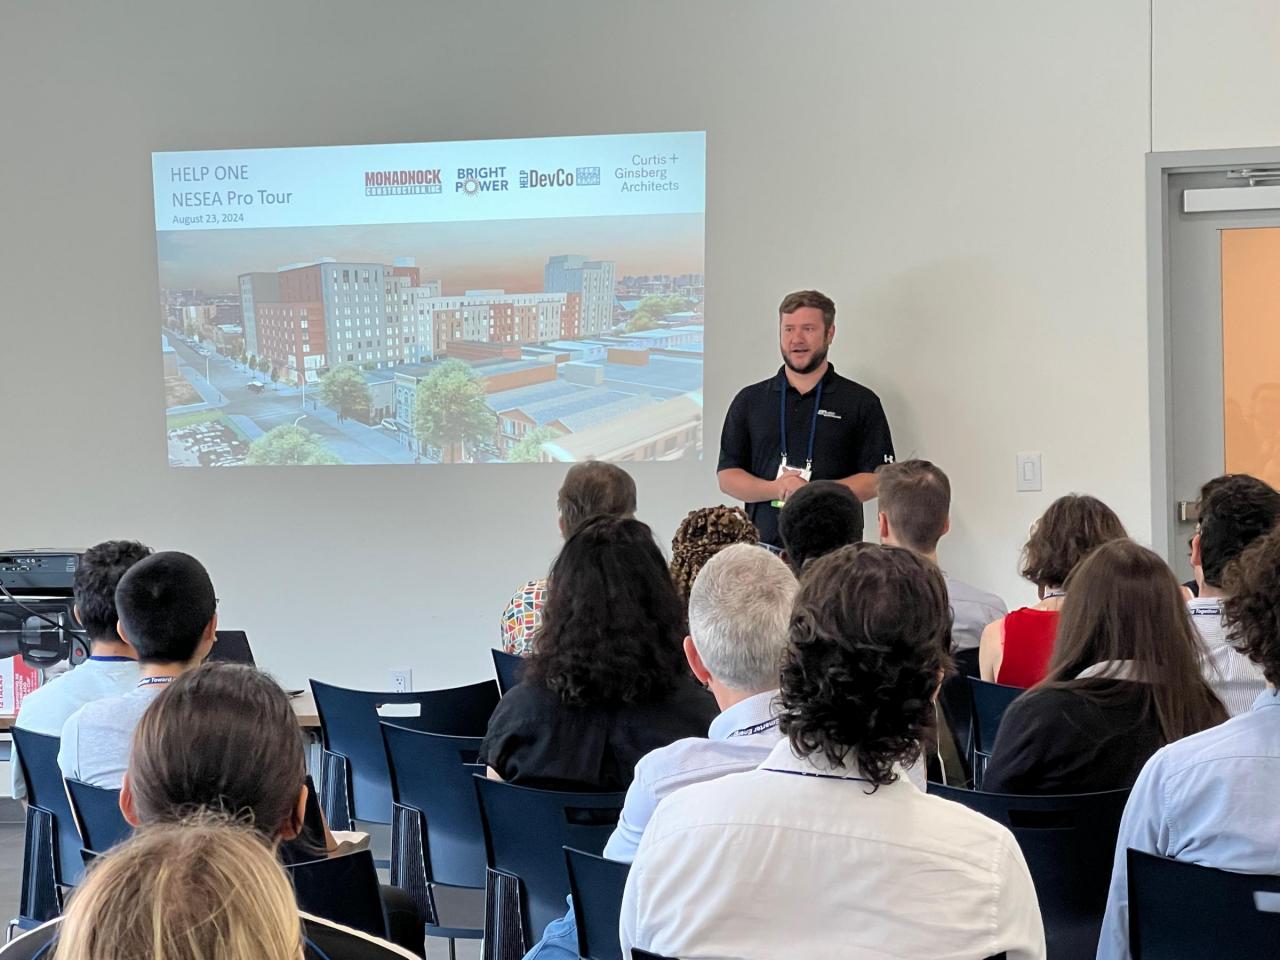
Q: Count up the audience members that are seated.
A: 15